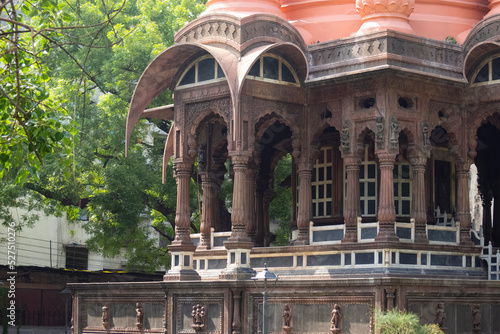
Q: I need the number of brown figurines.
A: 7